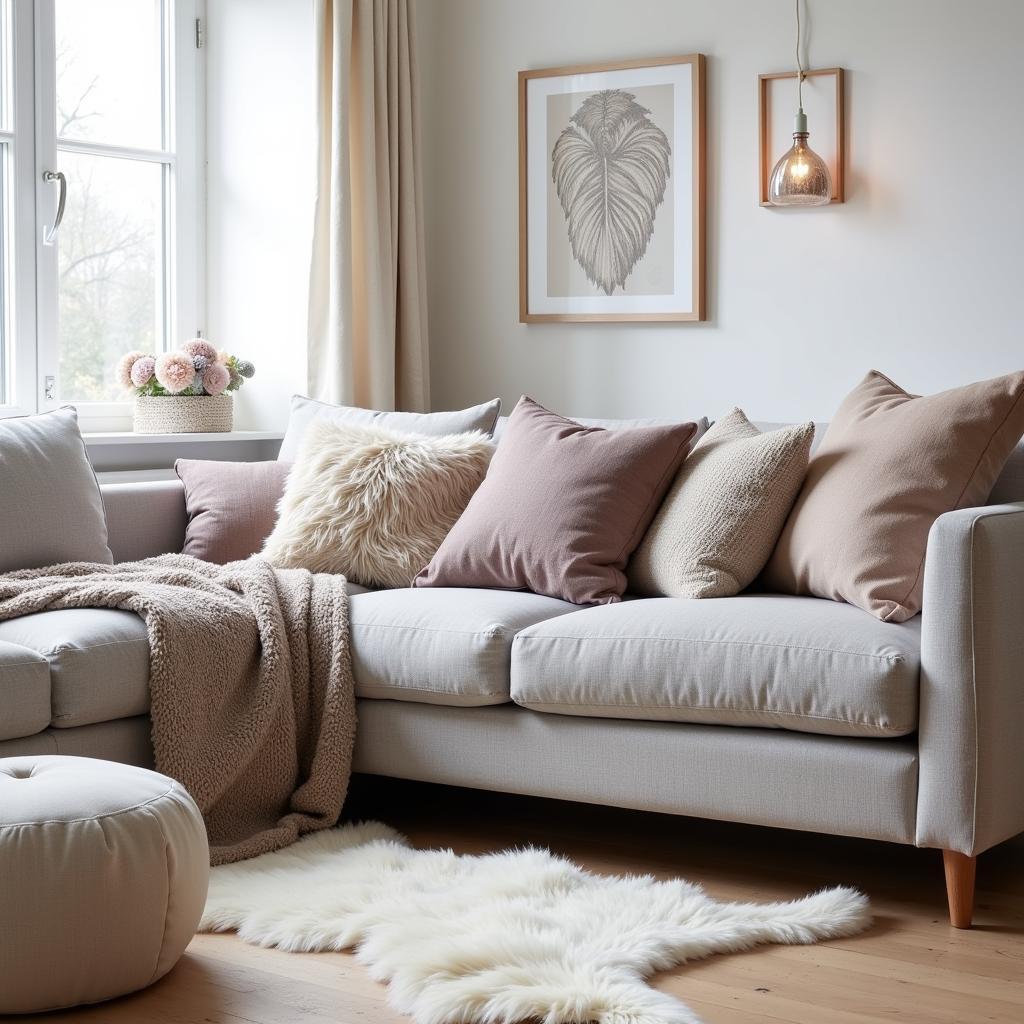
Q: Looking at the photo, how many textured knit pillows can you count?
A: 1